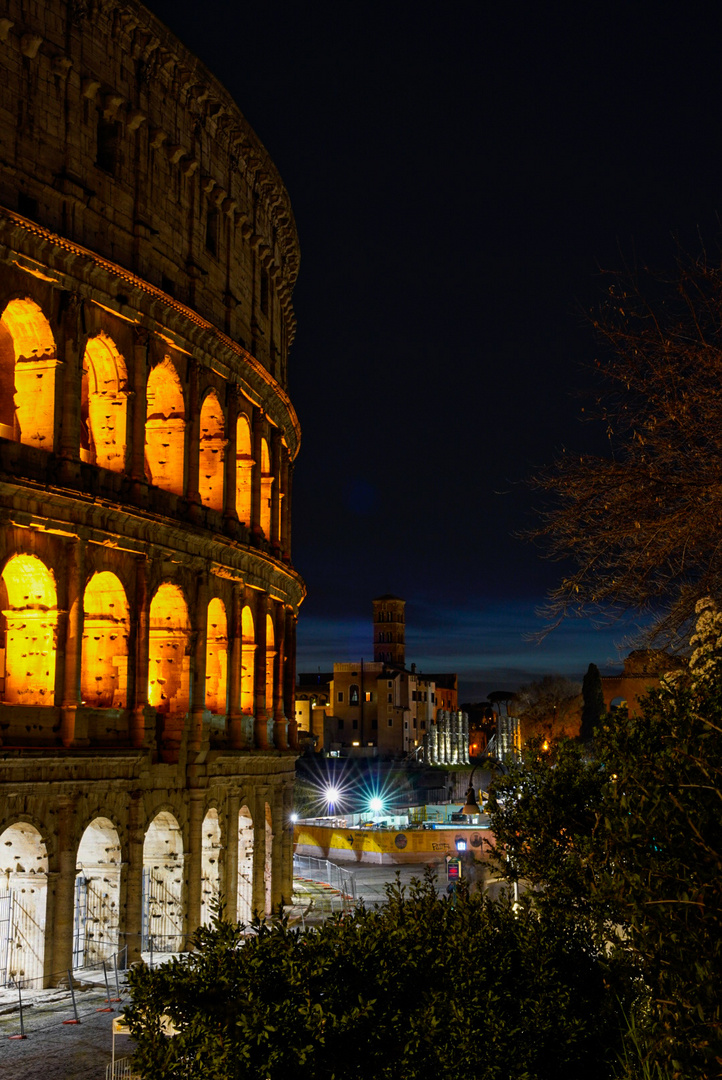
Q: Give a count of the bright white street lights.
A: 2